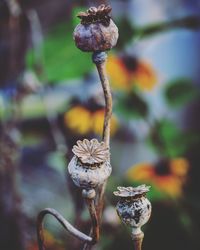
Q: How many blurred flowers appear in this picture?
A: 3